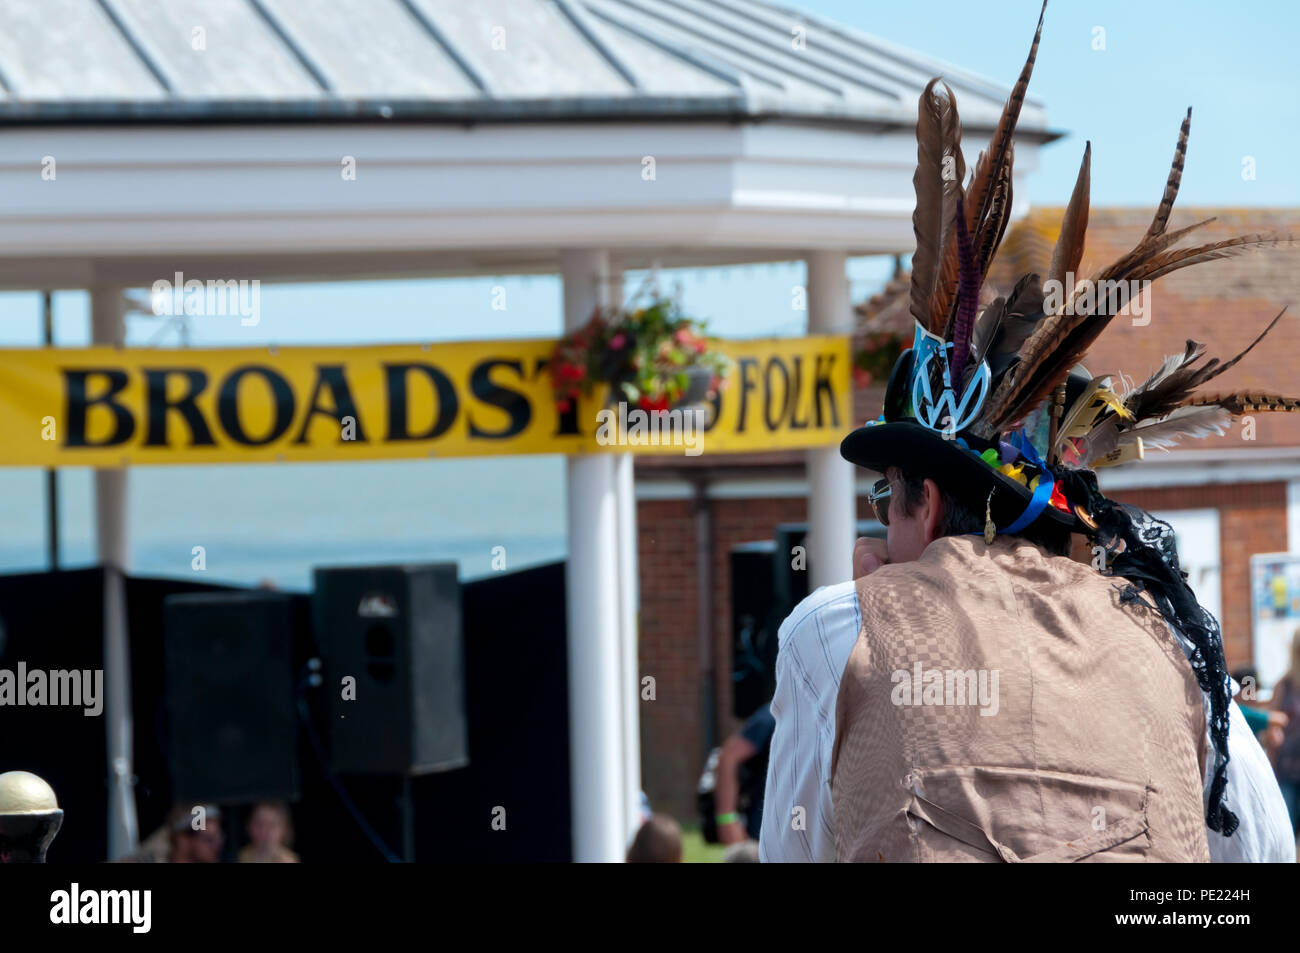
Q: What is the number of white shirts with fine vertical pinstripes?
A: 1